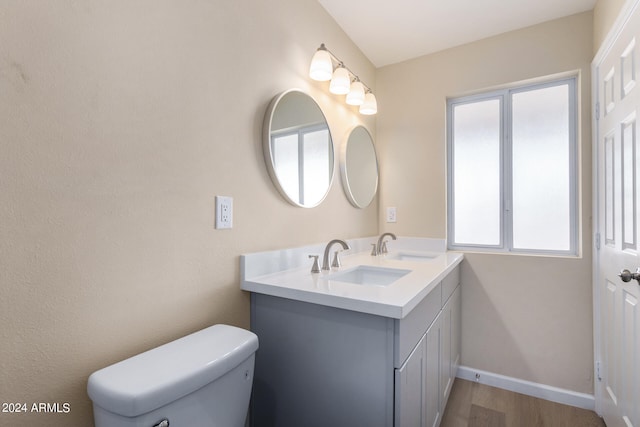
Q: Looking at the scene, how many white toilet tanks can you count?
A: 1